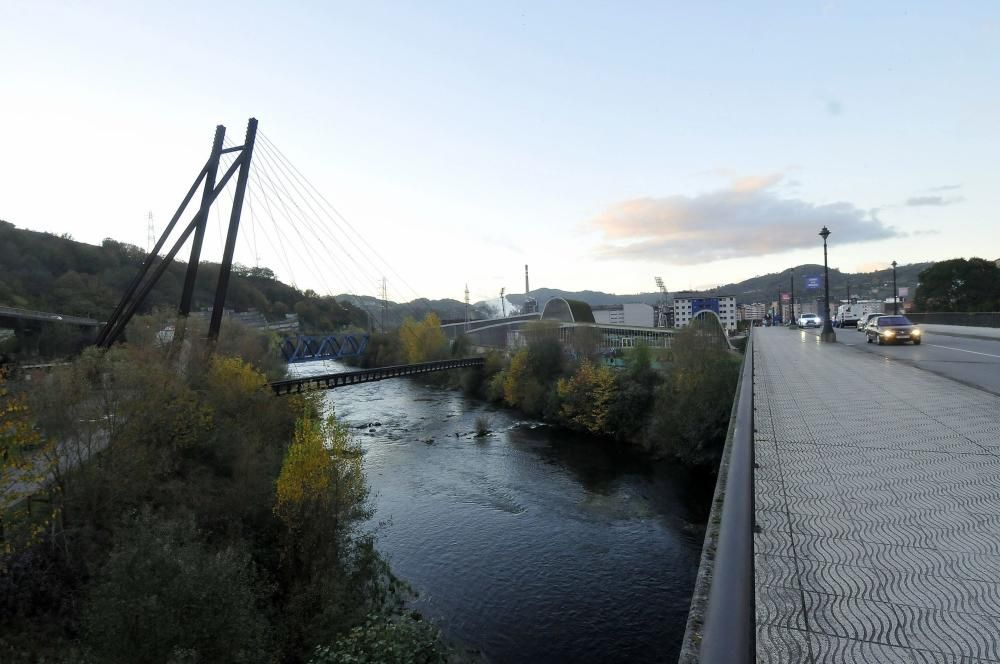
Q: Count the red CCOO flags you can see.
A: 0